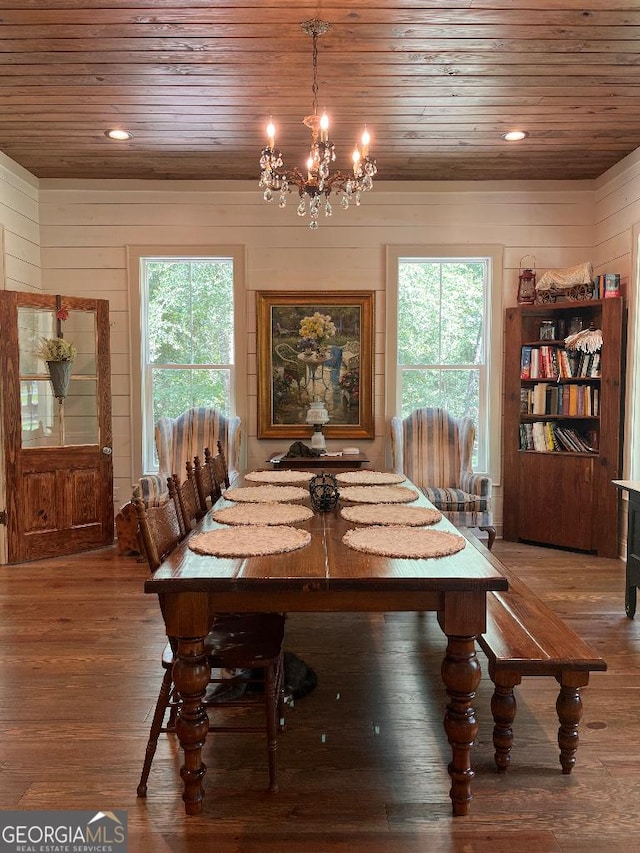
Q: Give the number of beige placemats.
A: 8